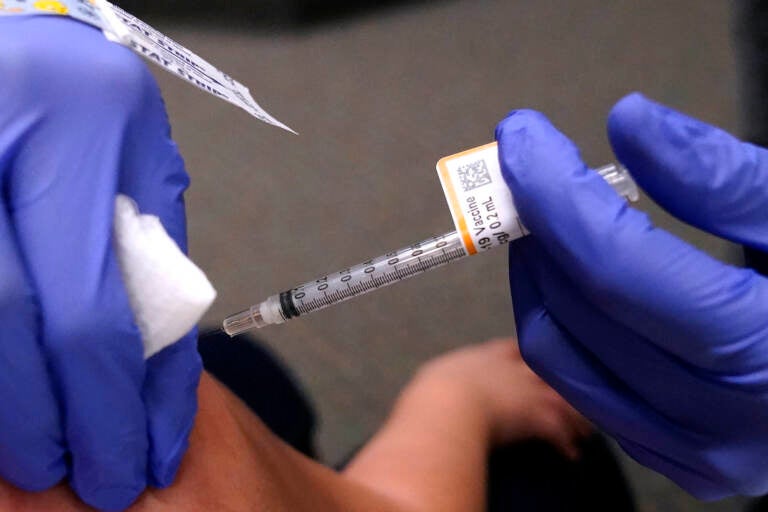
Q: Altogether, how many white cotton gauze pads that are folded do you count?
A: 1